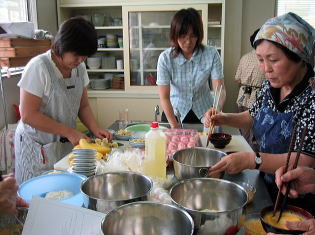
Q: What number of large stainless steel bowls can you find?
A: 4